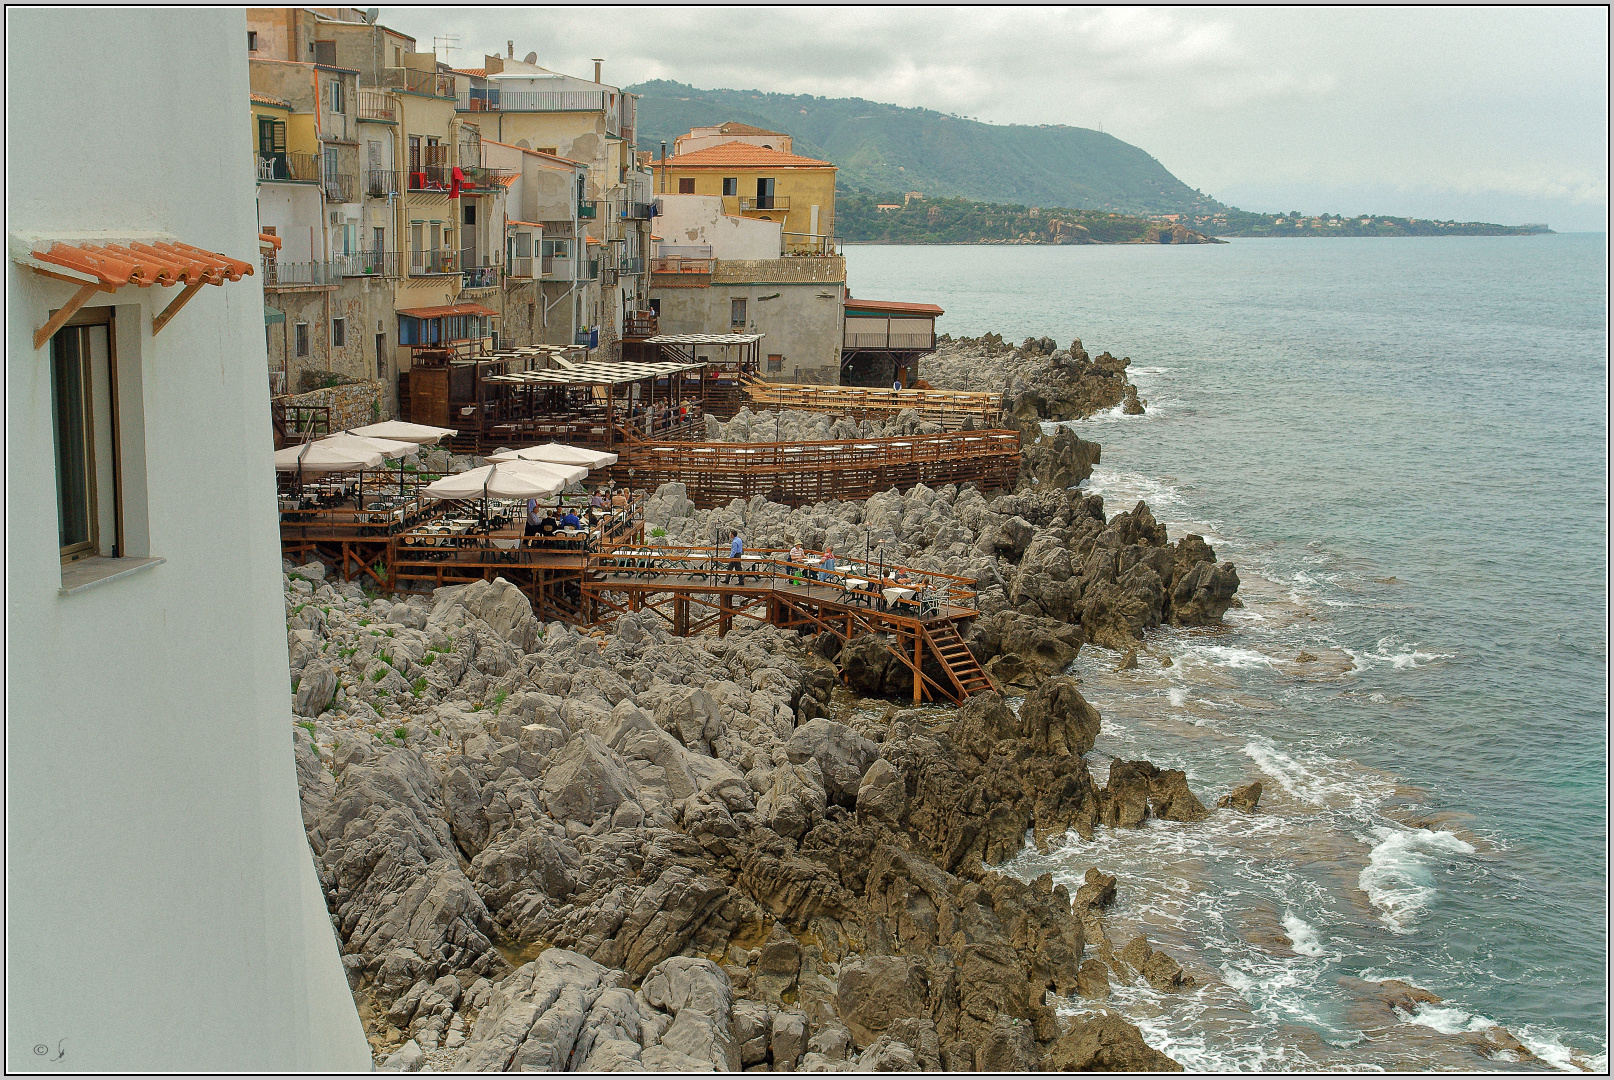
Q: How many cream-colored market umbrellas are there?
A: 6